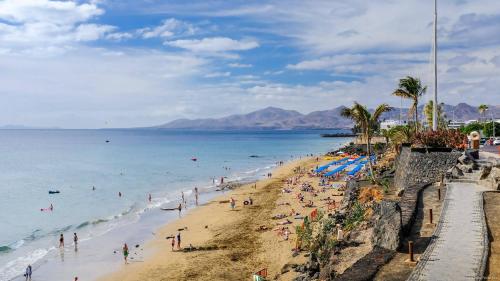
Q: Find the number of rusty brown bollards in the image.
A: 4